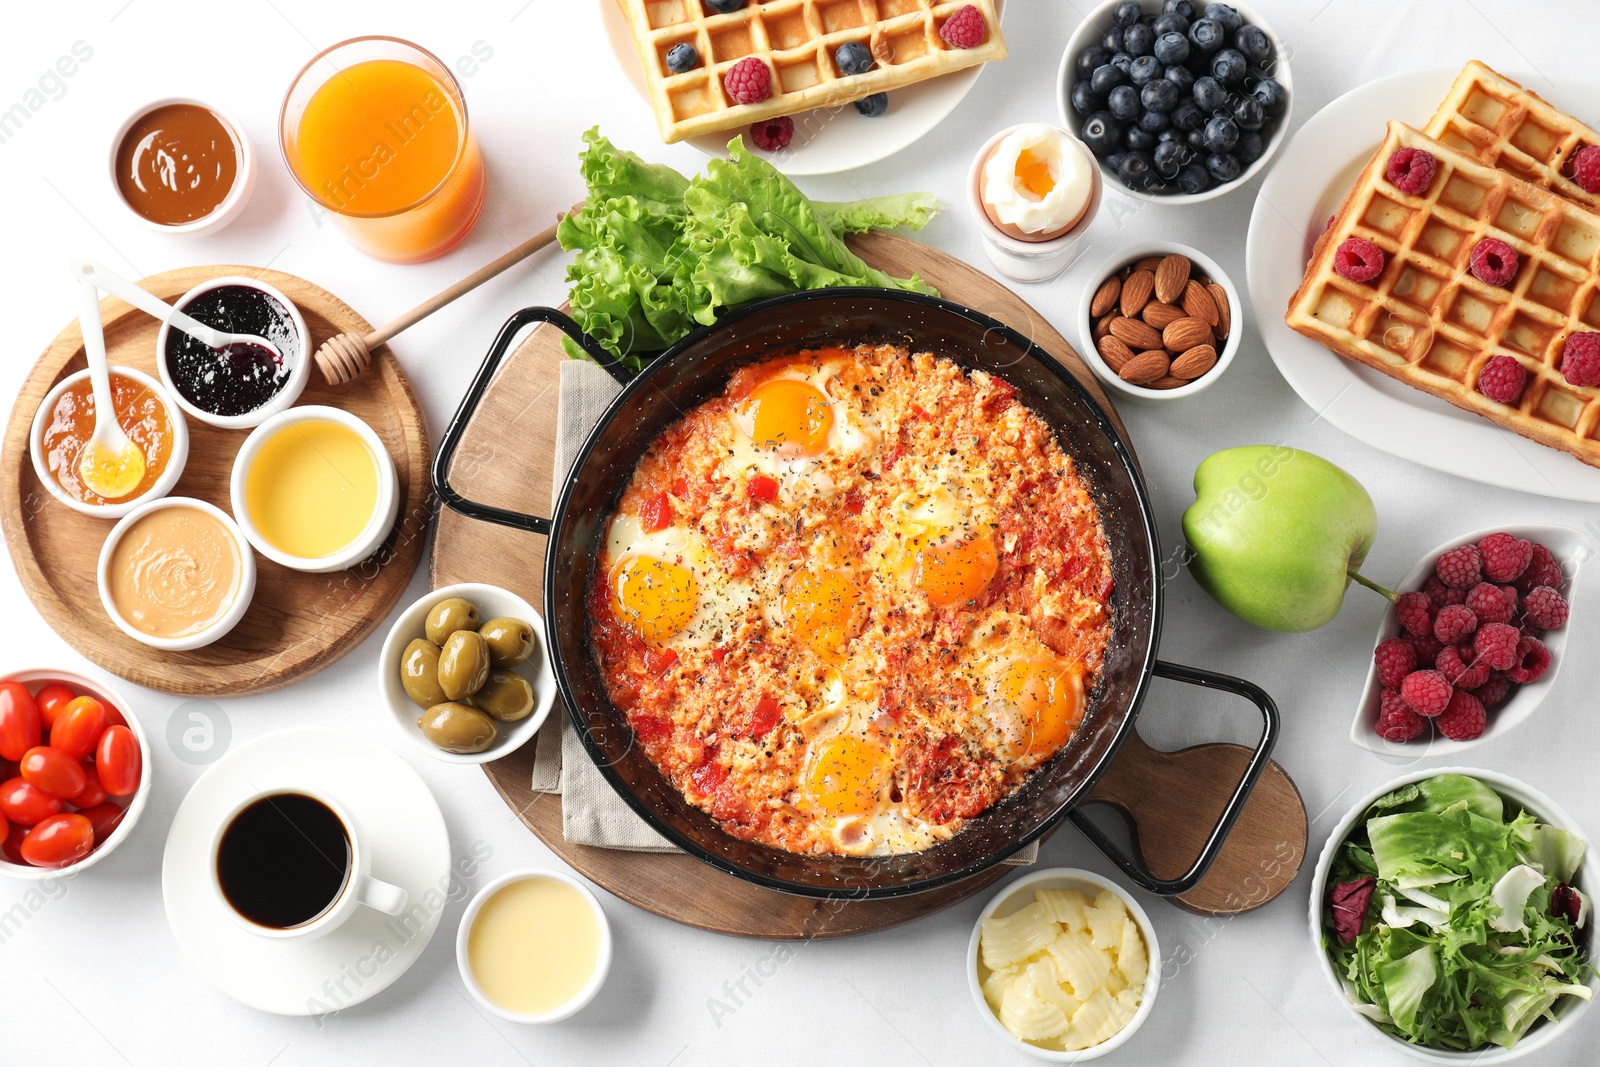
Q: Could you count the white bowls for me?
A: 13